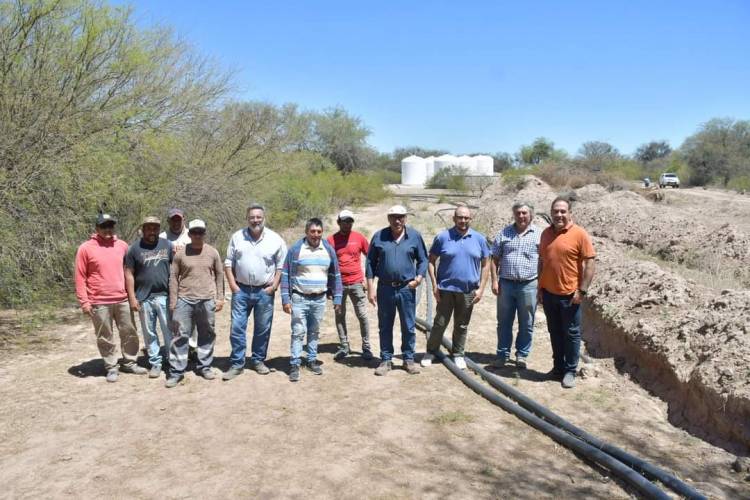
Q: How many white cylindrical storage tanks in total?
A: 5